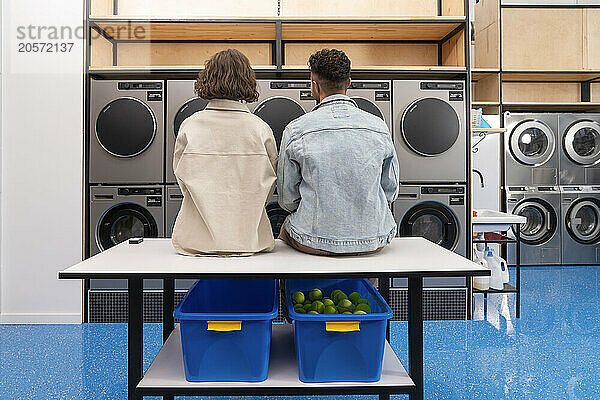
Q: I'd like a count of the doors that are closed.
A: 12